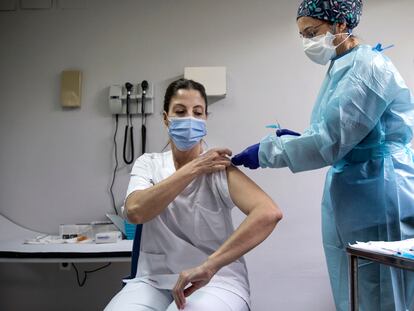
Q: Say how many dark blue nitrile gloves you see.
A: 2